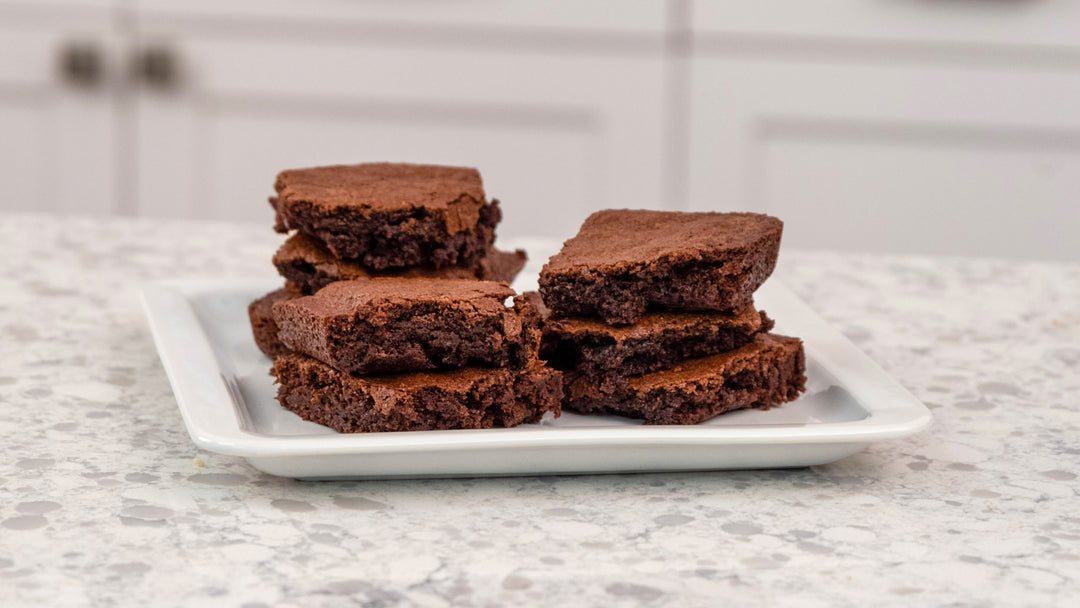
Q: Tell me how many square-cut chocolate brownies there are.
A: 8